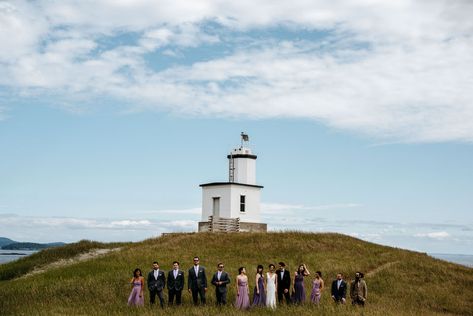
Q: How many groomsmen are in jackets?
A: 6